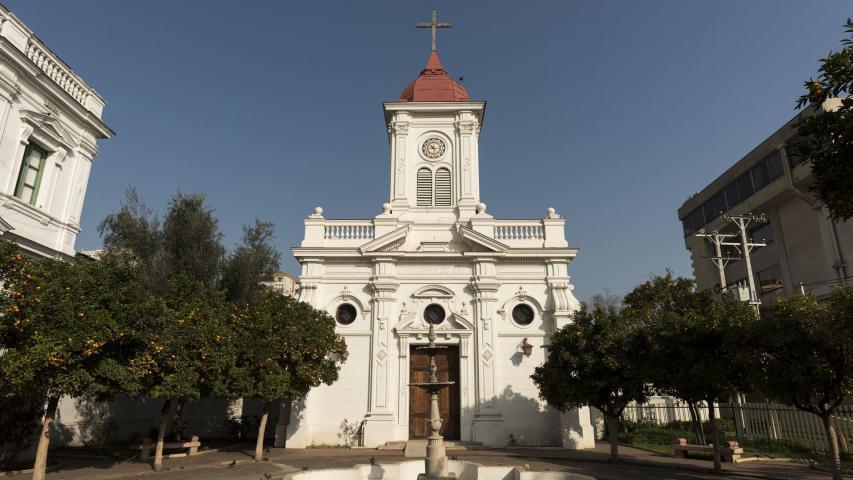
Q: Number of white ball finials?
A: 4